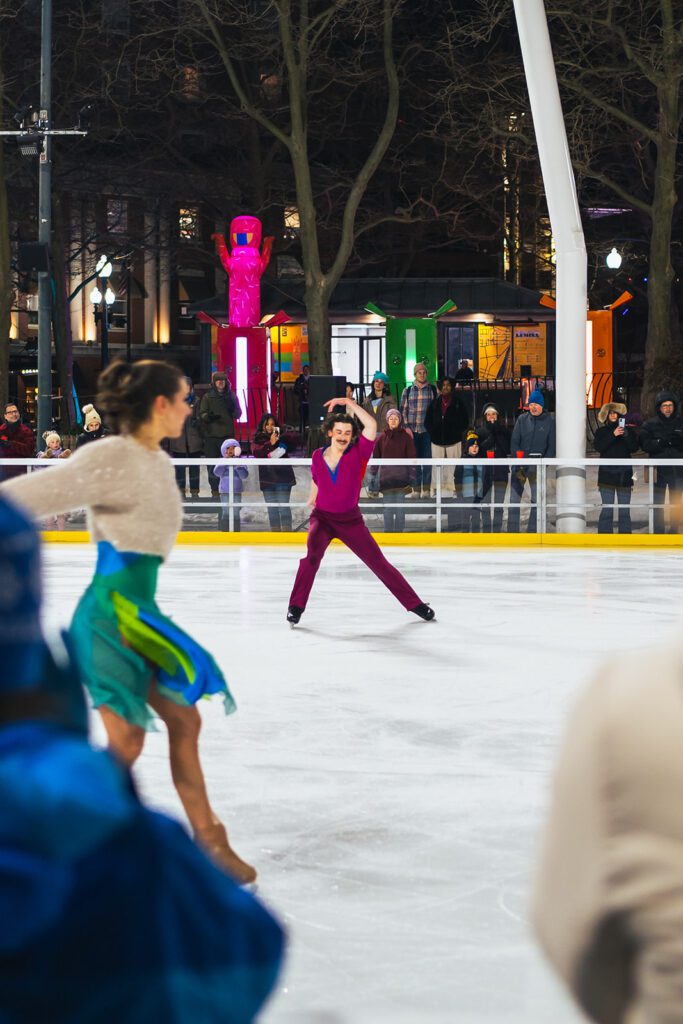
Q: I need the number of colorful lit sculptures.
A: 3